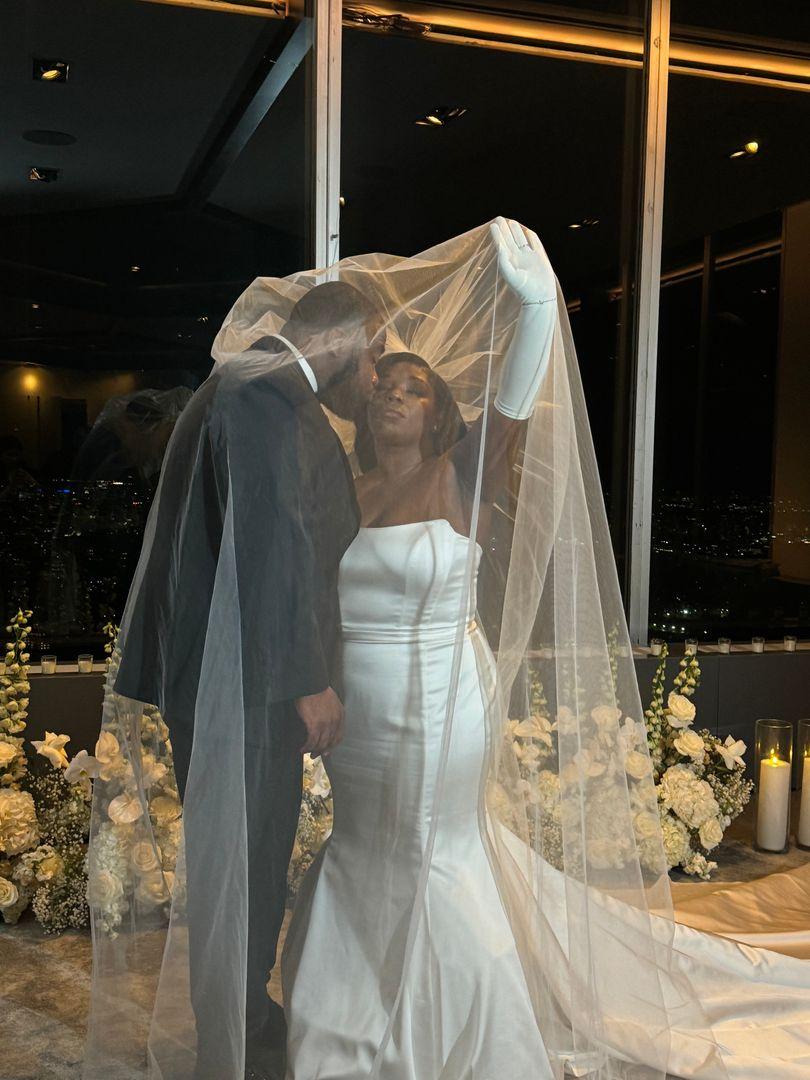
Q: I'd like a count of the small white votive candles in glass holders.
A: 7